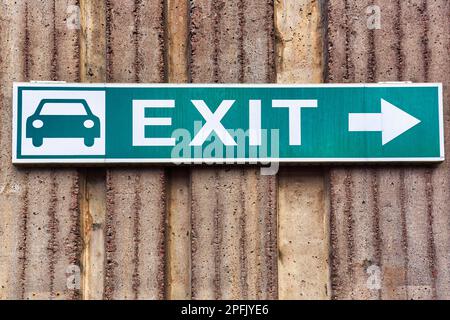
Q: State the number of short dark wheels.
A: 2